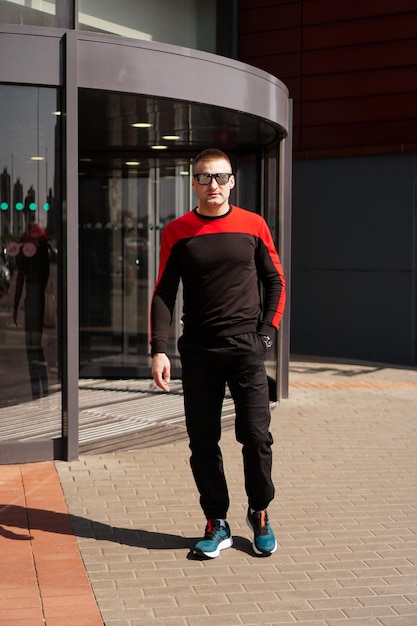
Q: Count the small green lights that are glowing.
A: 4